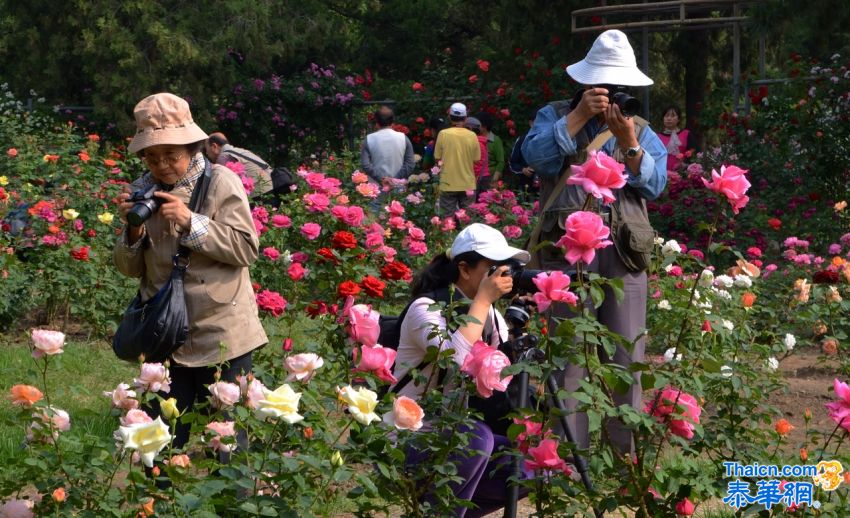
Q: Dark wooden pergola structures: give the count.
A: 1